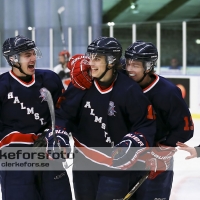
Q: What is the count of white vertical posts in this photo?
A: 9